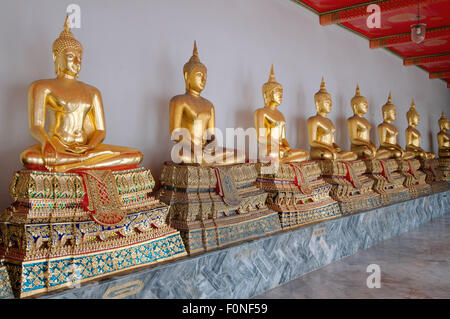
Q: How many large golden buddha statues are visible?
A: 8